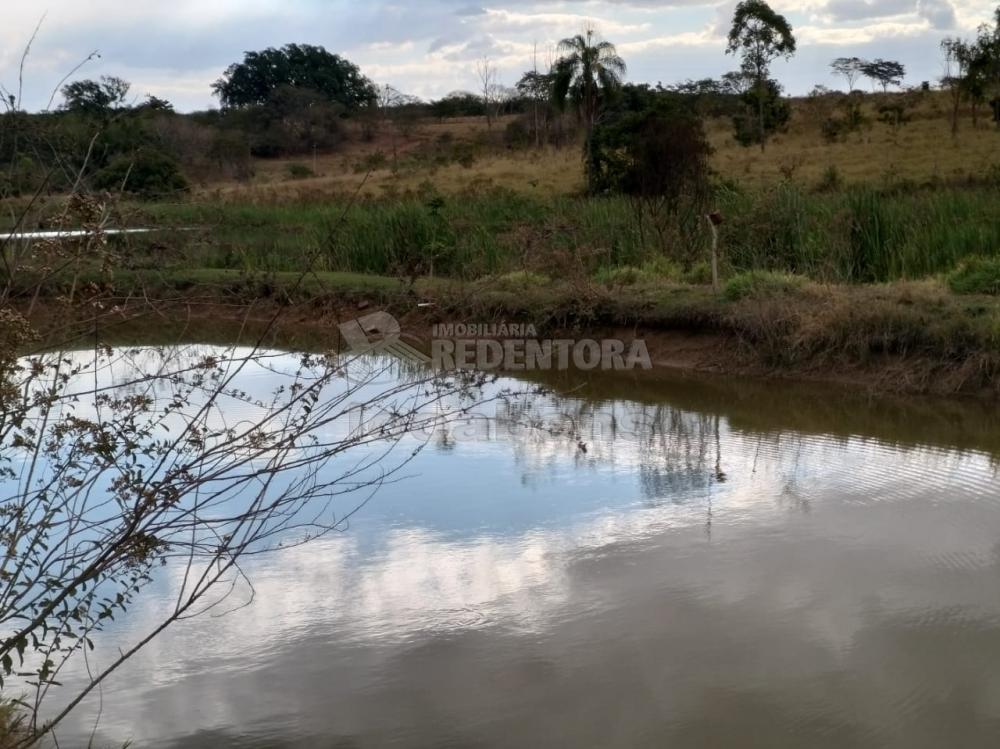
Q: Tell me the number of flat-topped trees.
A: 2